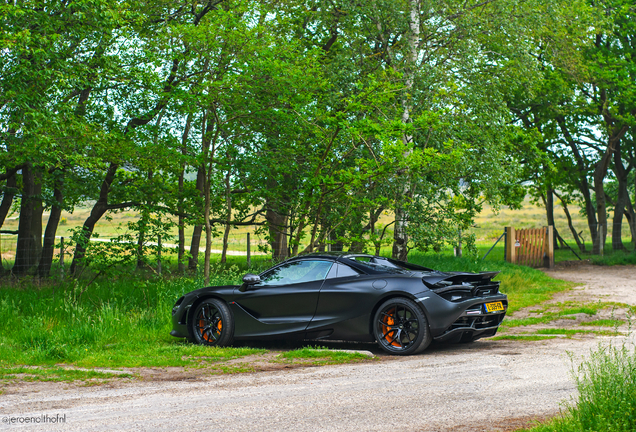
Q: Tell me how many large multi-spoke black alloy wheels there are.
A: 2